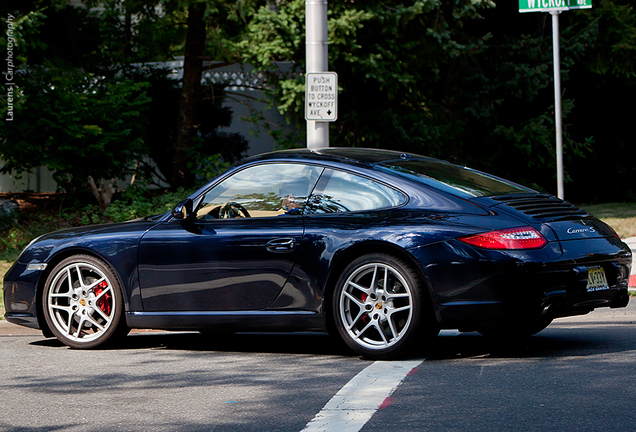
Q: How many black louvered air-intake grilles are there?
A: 1